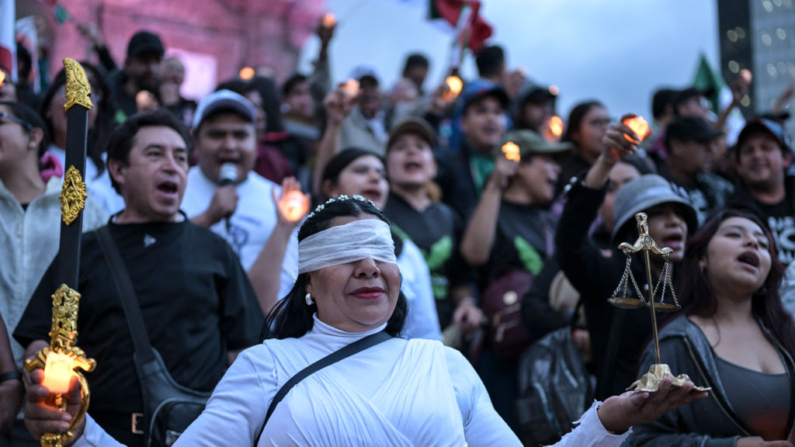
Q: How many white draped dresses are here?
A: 1